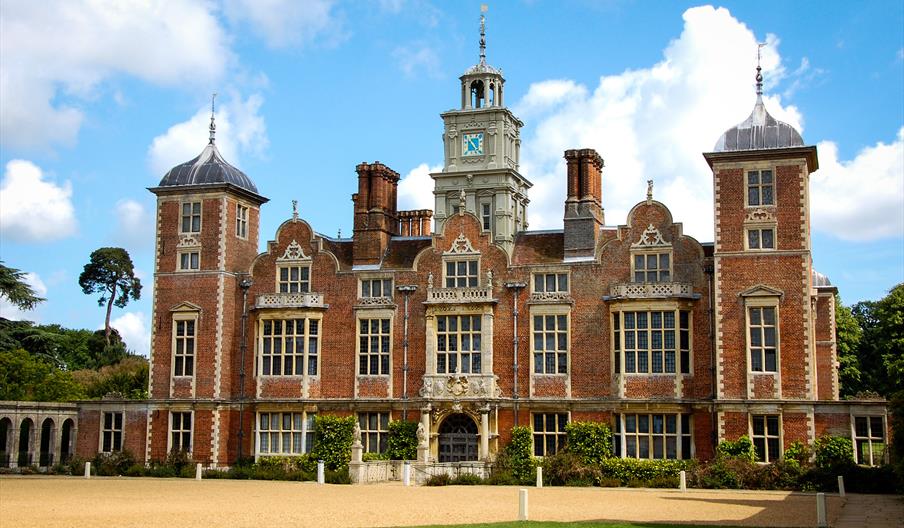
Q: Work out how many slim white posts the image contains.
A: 9